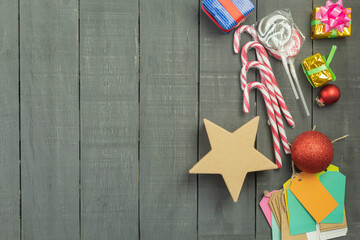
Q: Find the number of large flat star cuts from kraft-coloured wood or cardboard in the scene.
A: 1